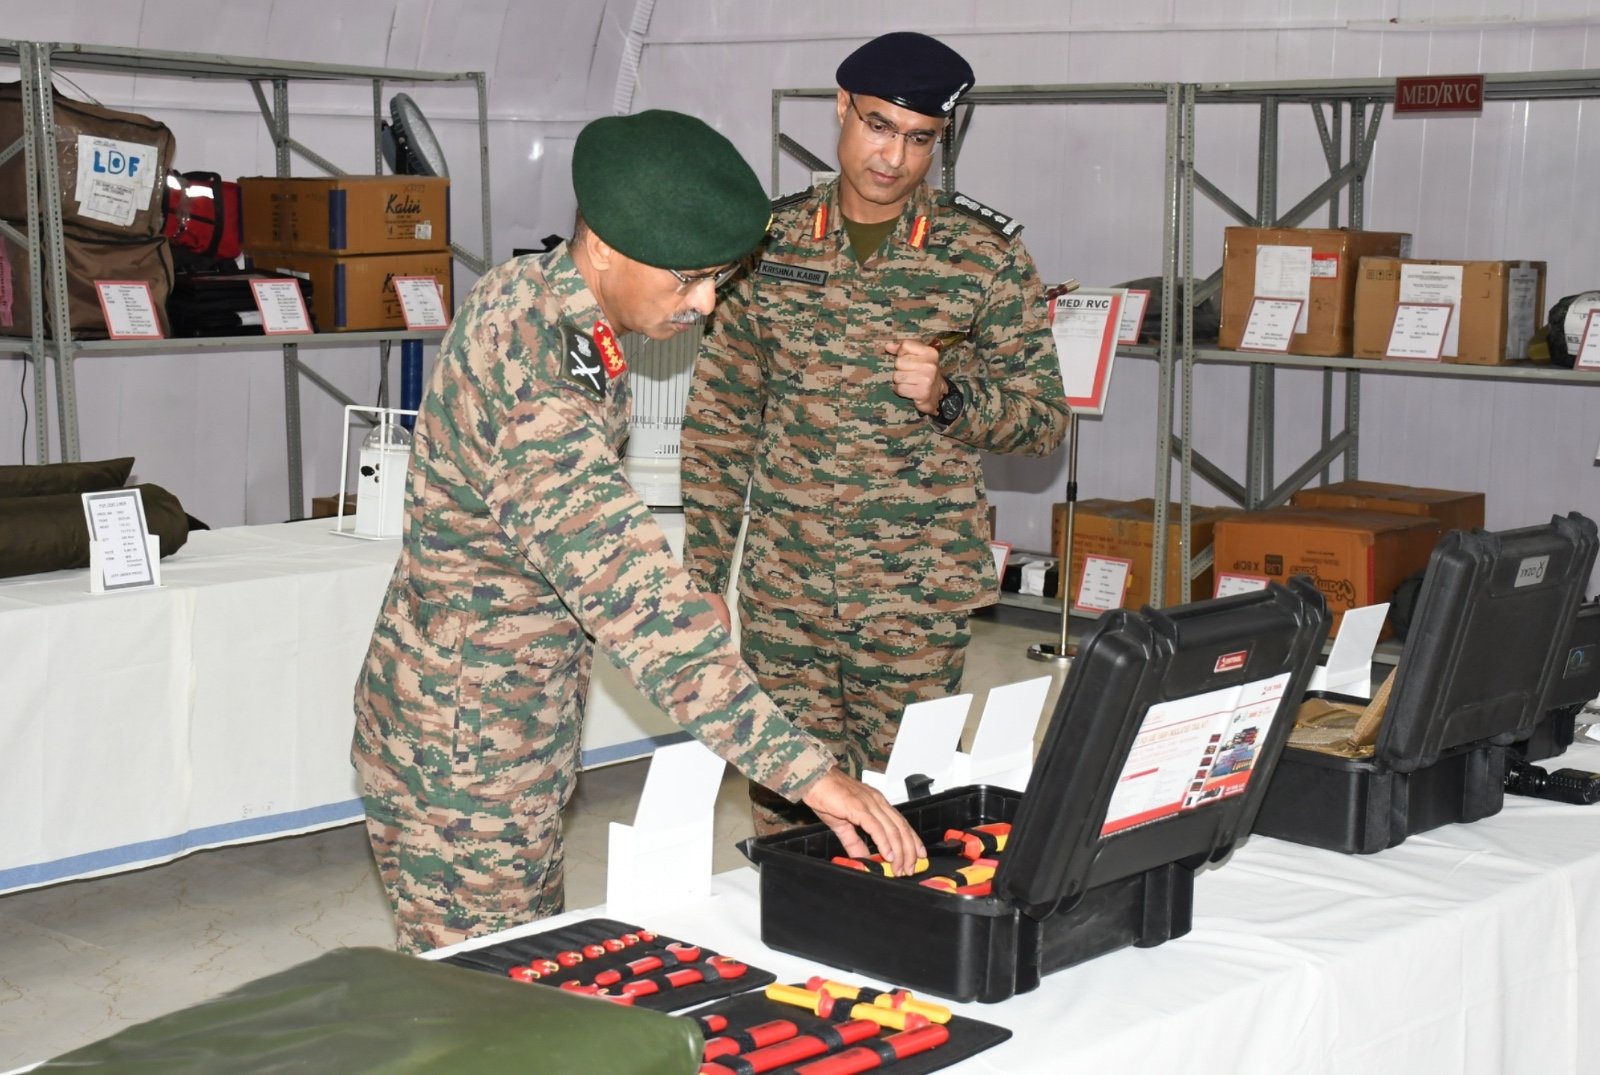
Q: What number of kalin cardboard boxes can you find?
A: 2